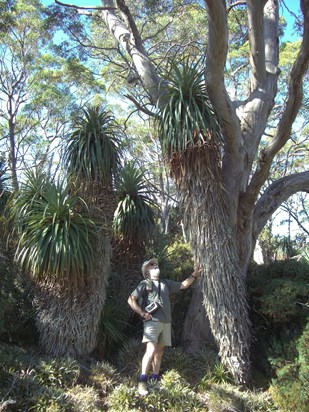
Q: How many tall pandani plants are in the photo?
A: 4